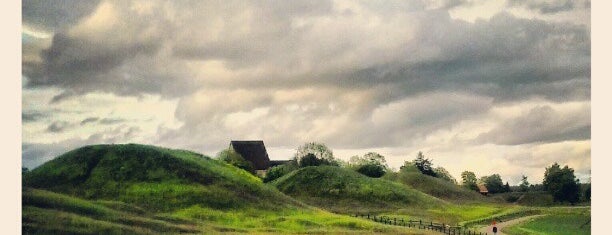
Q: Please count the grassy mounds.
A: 3